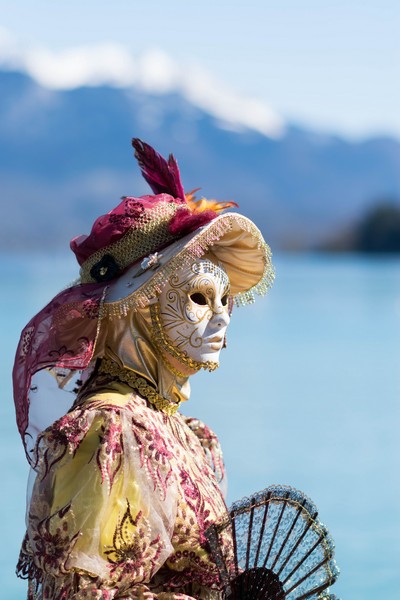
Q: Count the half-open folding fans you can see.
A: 1